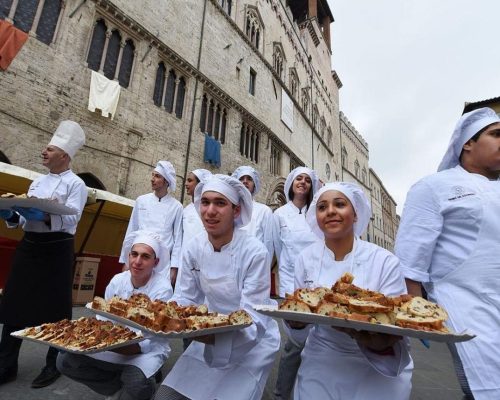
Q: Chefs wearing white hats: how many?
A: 9